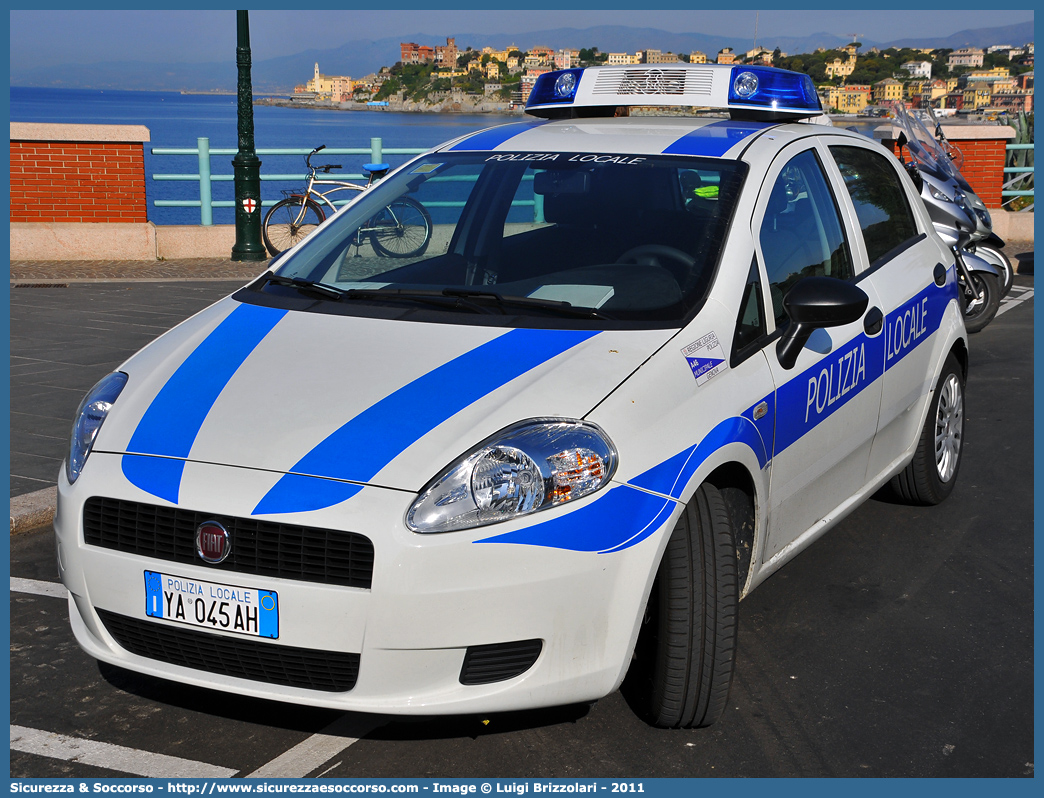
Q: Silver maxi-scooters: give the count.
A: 2